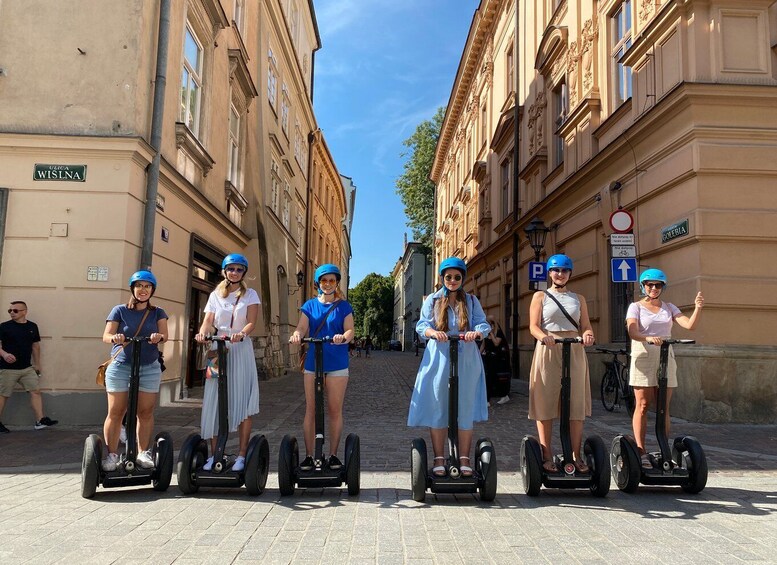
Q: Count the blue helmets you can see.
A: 6